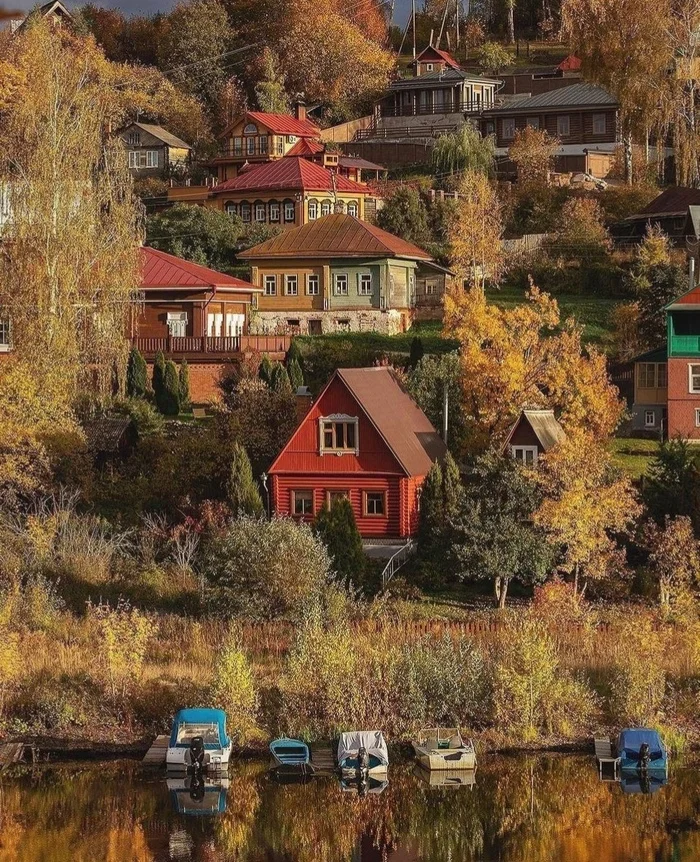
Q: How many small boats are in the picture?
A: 5